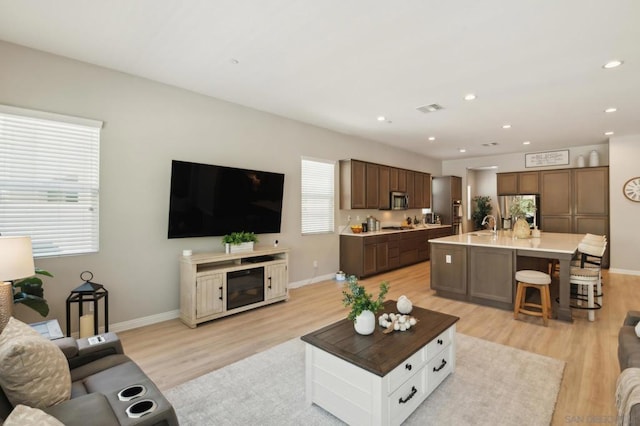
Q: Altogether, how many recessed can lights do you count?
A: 9